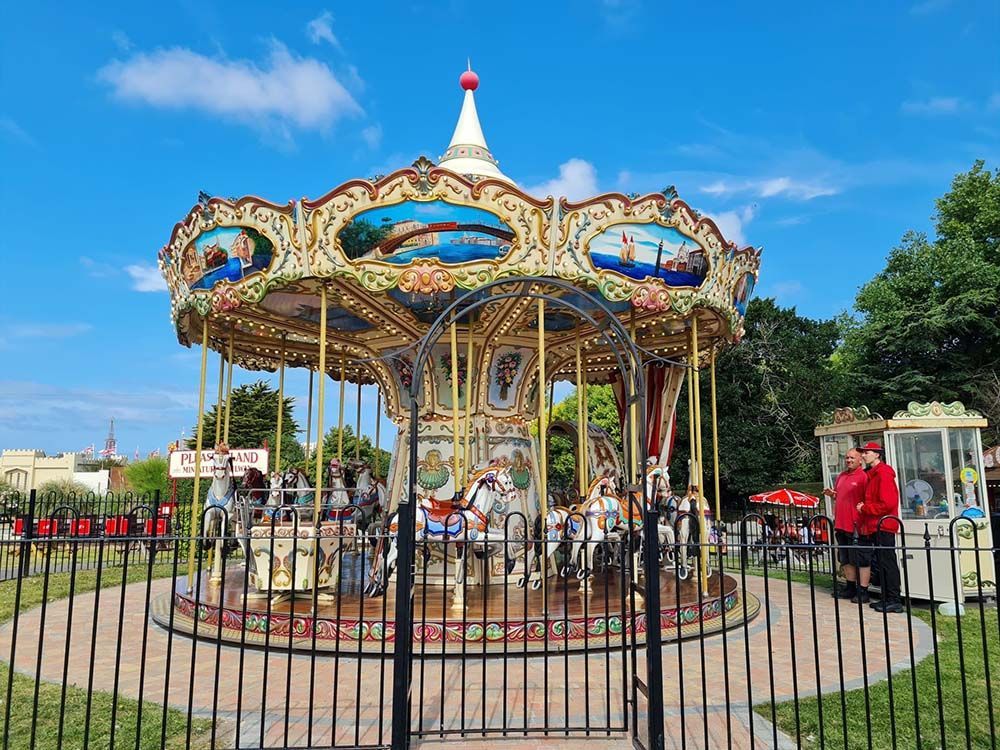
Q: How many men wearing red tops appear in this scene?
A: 2